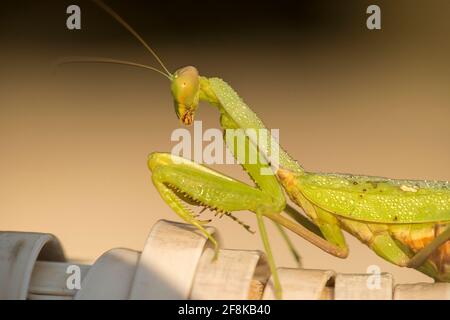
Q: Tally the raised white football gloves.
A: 0